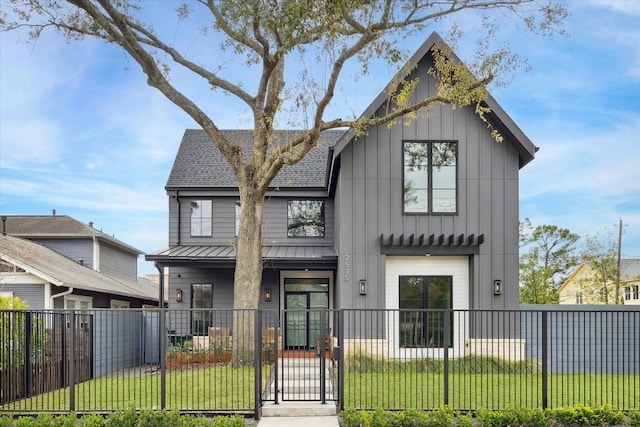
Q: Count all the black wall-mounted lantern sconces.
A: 4